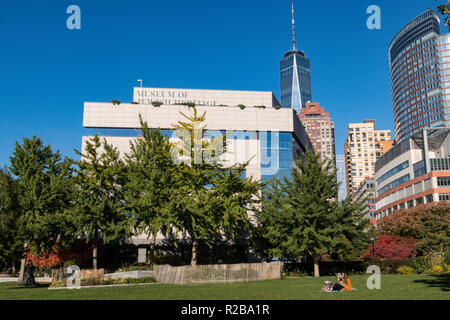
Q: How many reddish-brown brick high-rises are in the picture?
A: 1